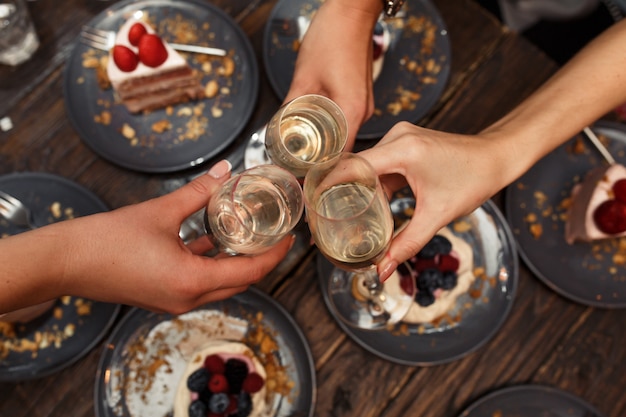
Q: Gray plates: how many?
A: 7